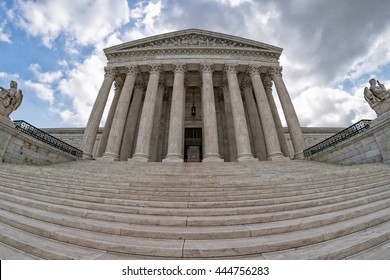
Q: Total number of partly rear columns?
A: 6